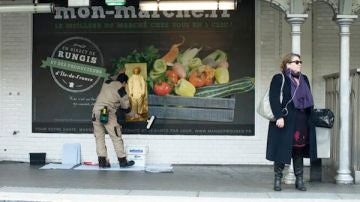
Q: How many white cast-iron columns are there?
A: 2